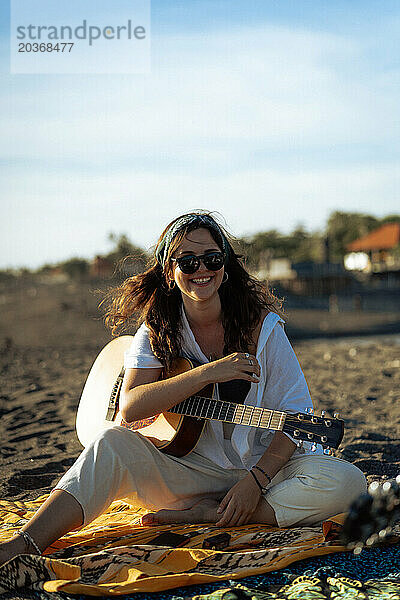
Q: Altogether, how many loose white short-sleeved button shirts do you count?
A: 1